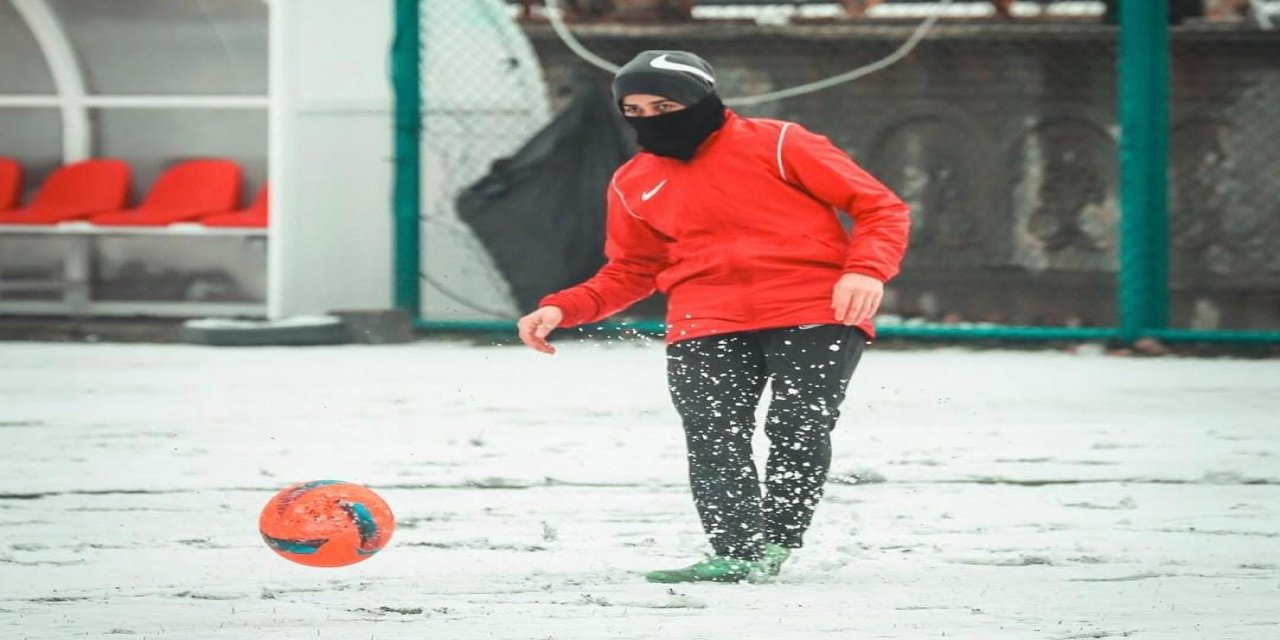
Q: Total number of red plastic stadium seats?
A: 4